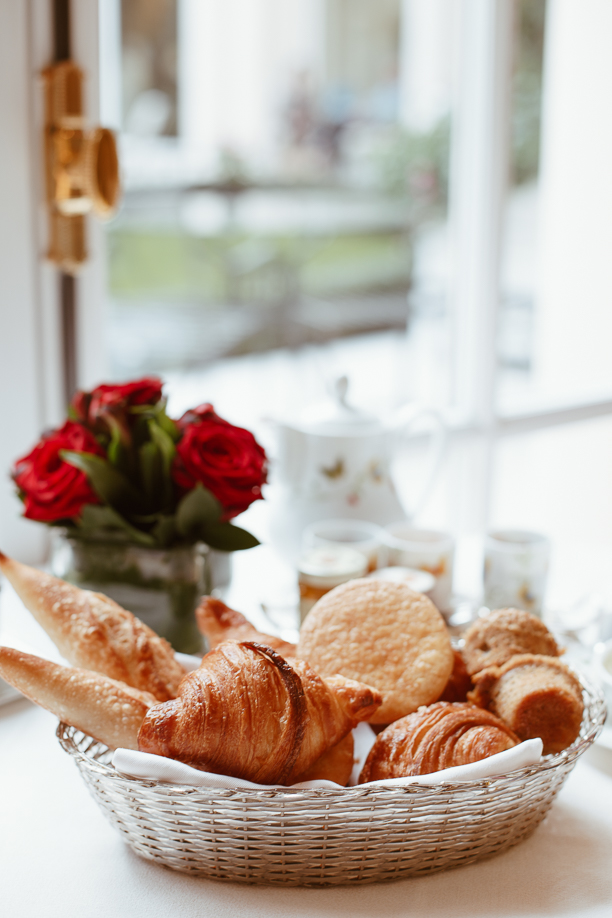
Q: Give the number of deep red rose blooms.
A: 3